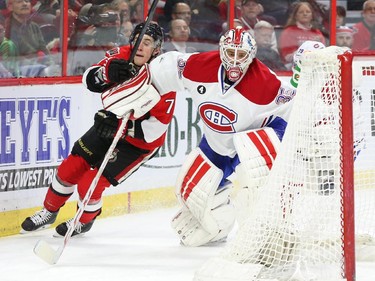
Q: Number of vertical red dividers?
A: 4